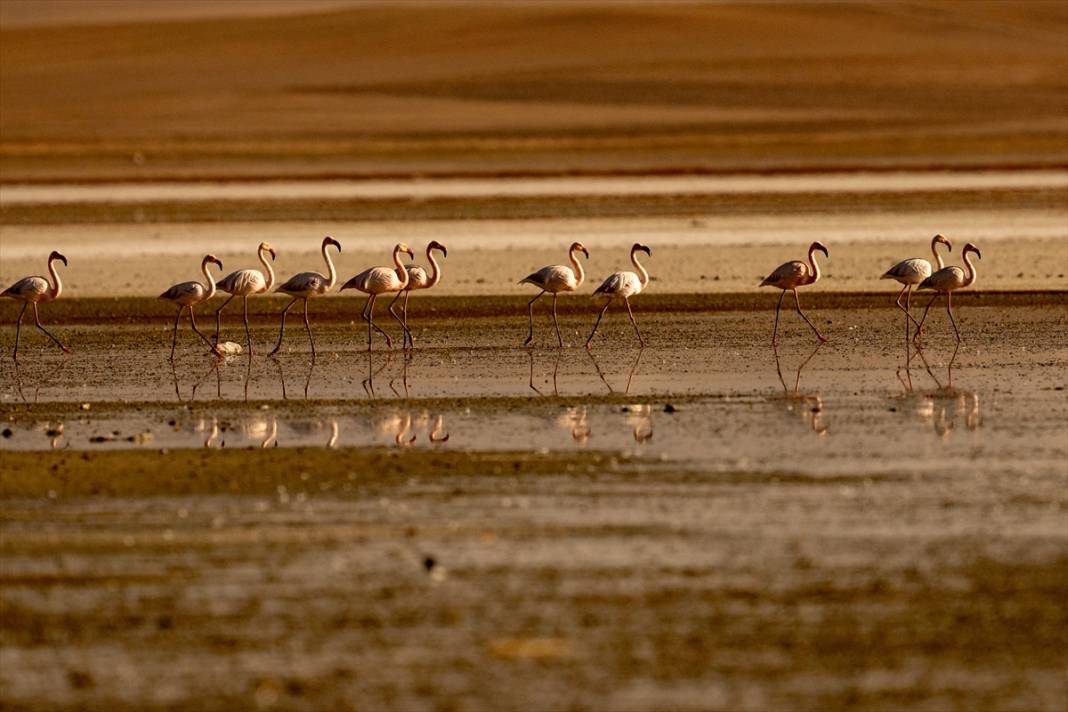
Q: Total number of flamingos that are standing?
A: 11